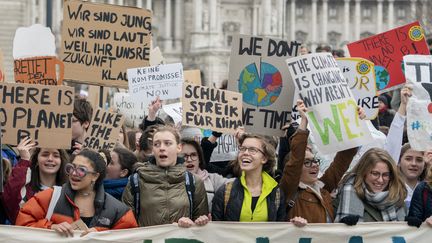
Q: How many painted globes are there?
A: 2